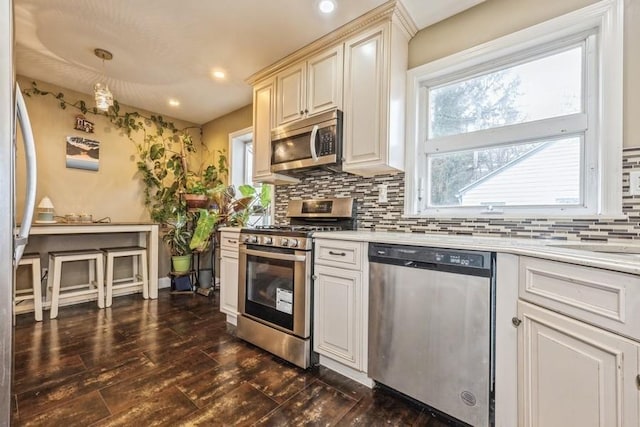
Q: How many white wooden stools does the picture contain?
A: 3